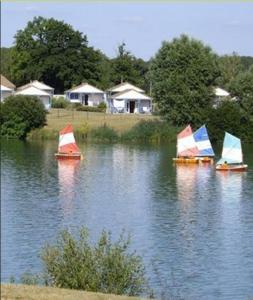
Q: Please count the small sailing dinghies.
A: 4